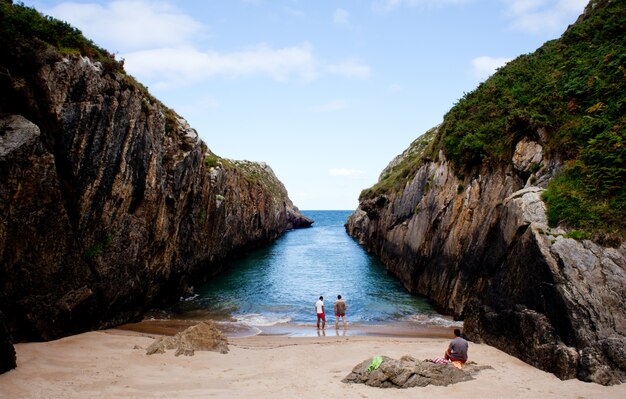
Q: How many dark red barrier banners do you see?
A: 0